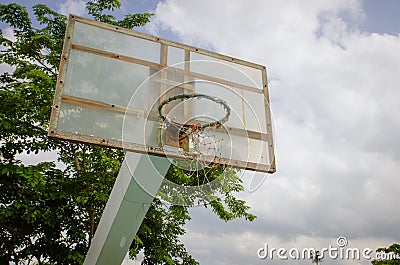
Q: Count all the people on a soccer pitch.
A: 0